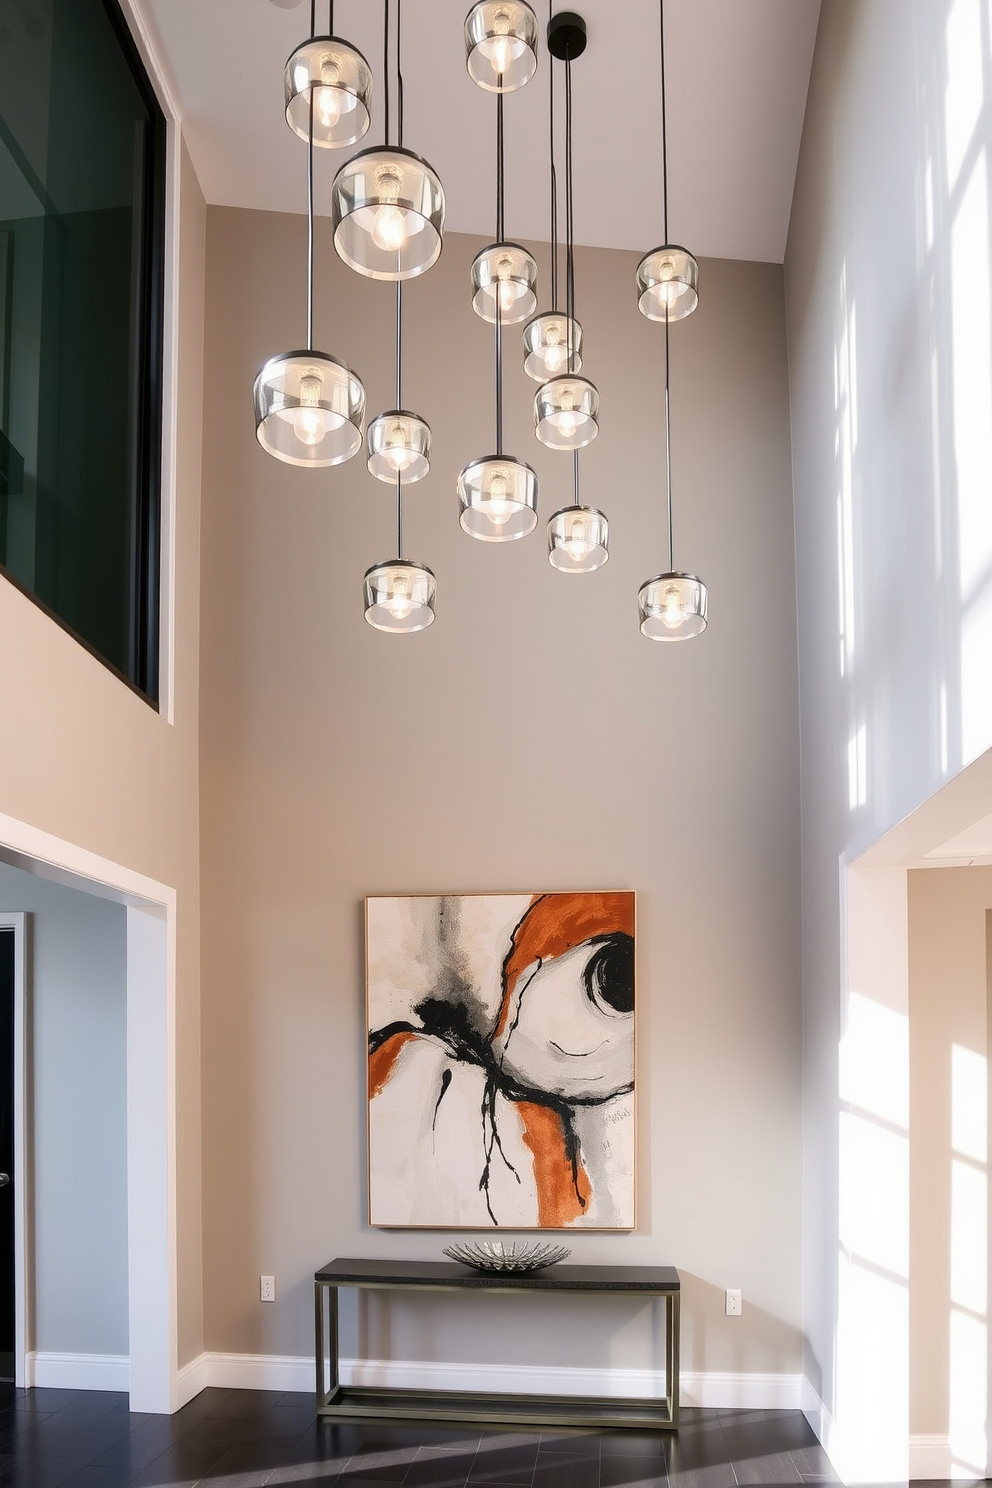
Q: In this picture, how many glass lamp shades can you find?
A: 13